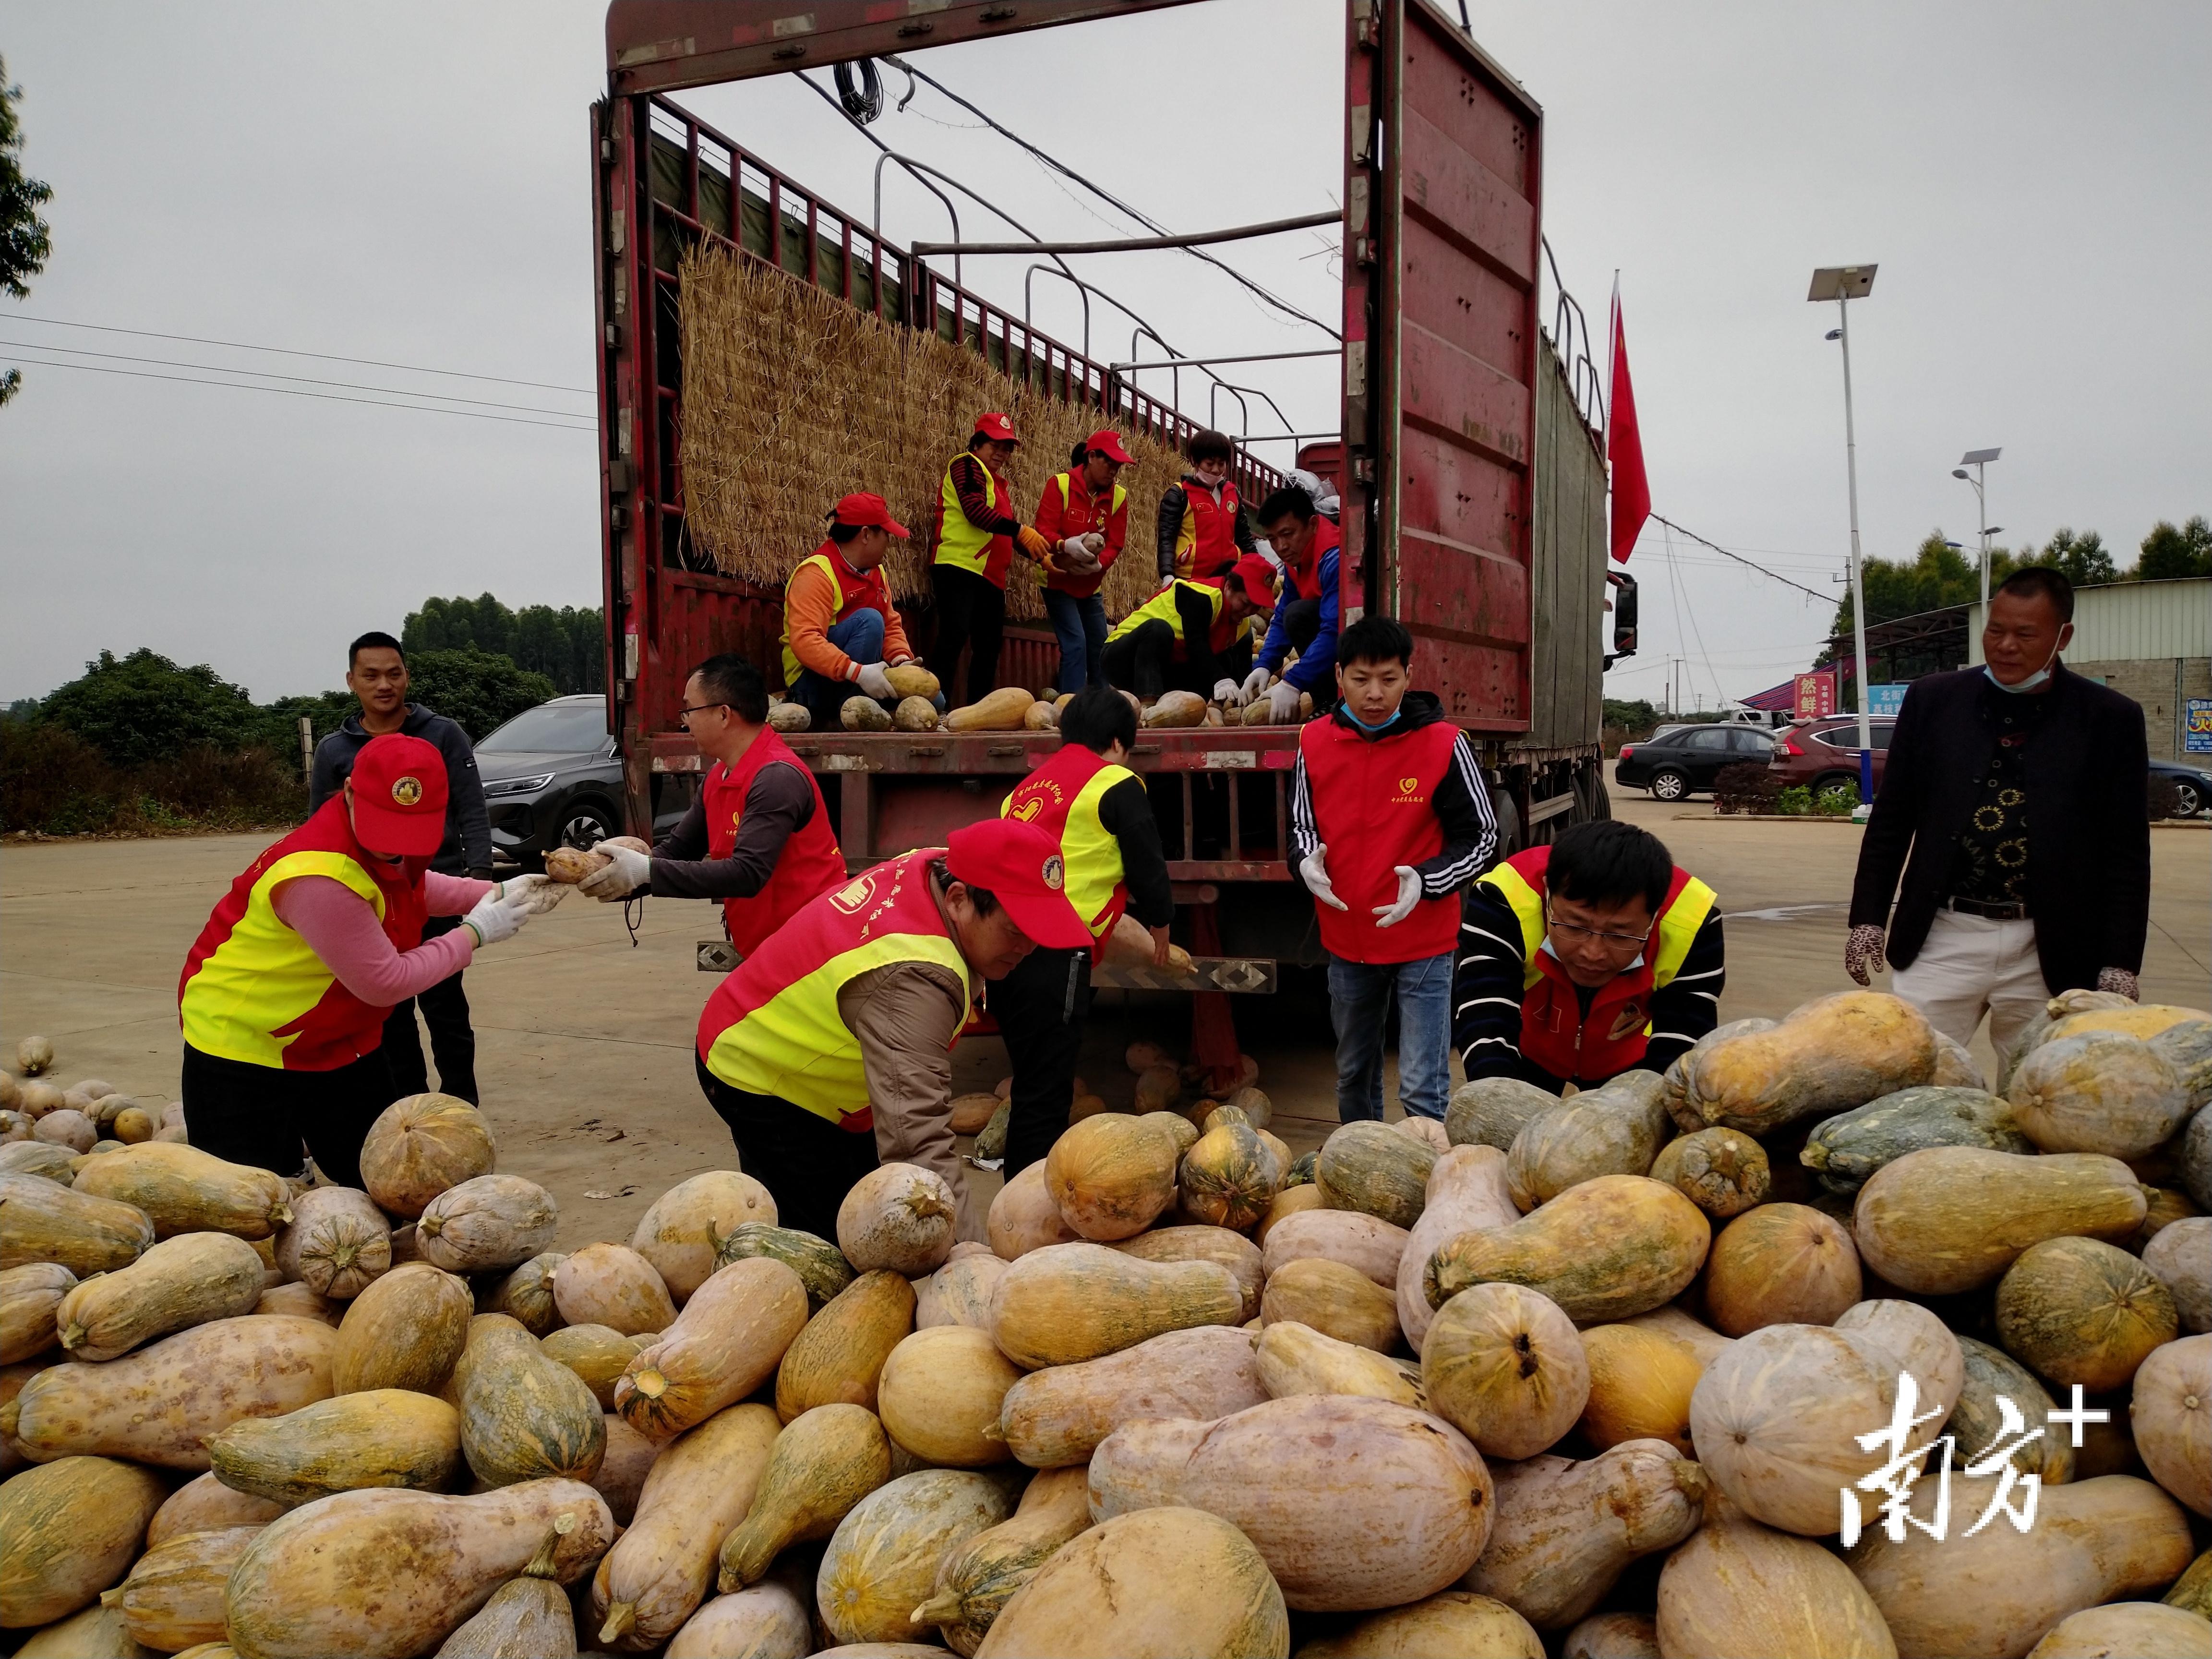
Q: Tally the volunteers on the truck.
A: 6